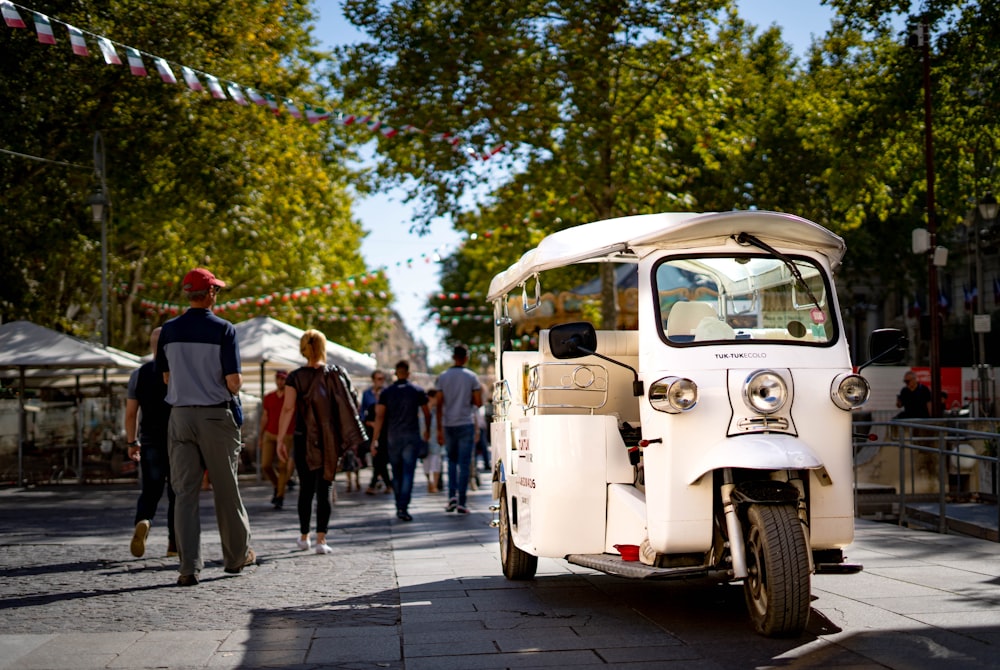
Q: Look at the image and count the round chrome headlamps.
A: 3